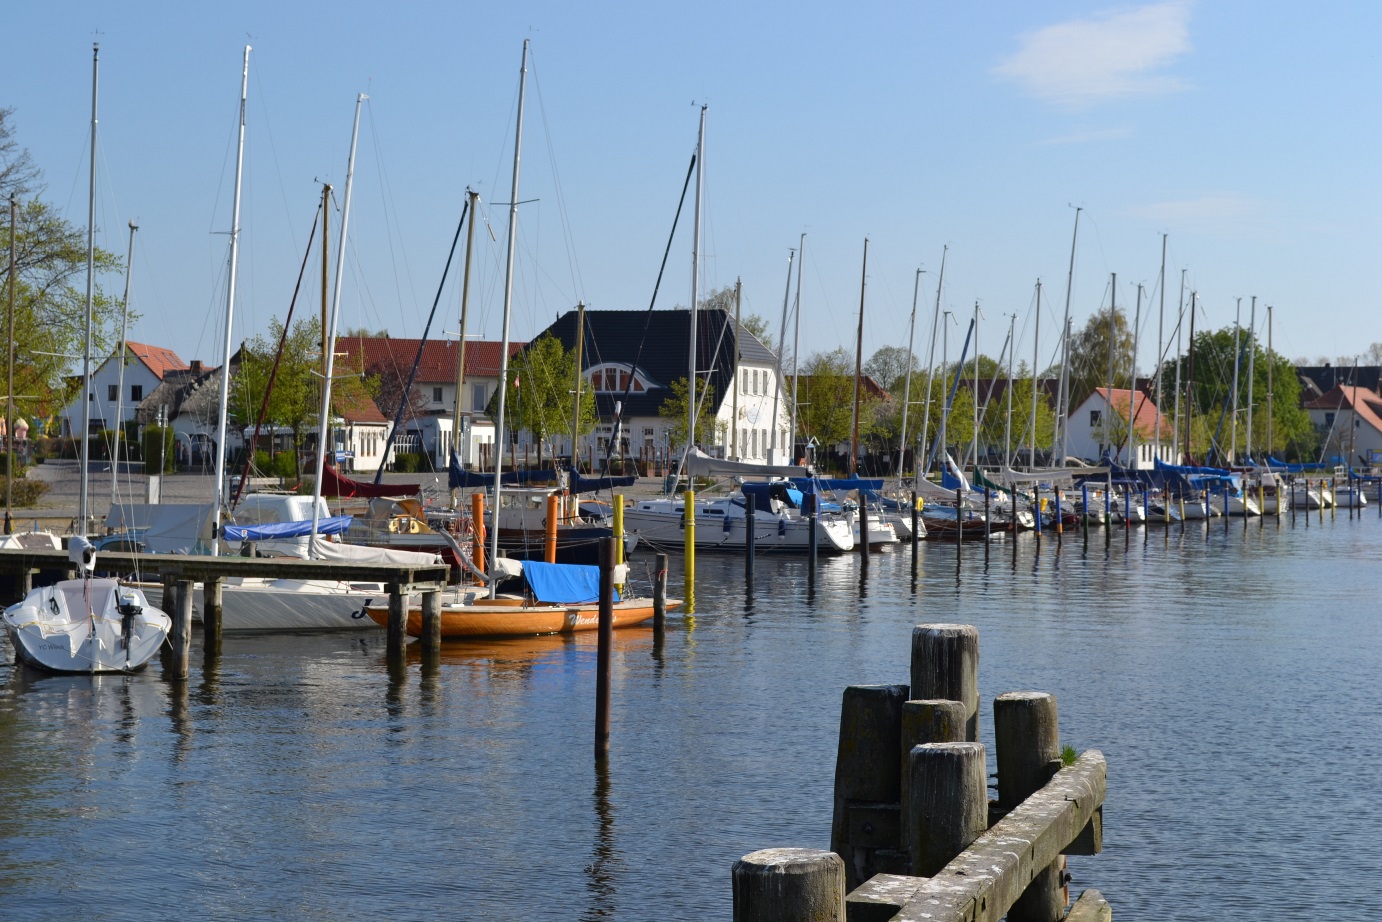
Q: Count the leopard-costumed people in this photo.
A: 0